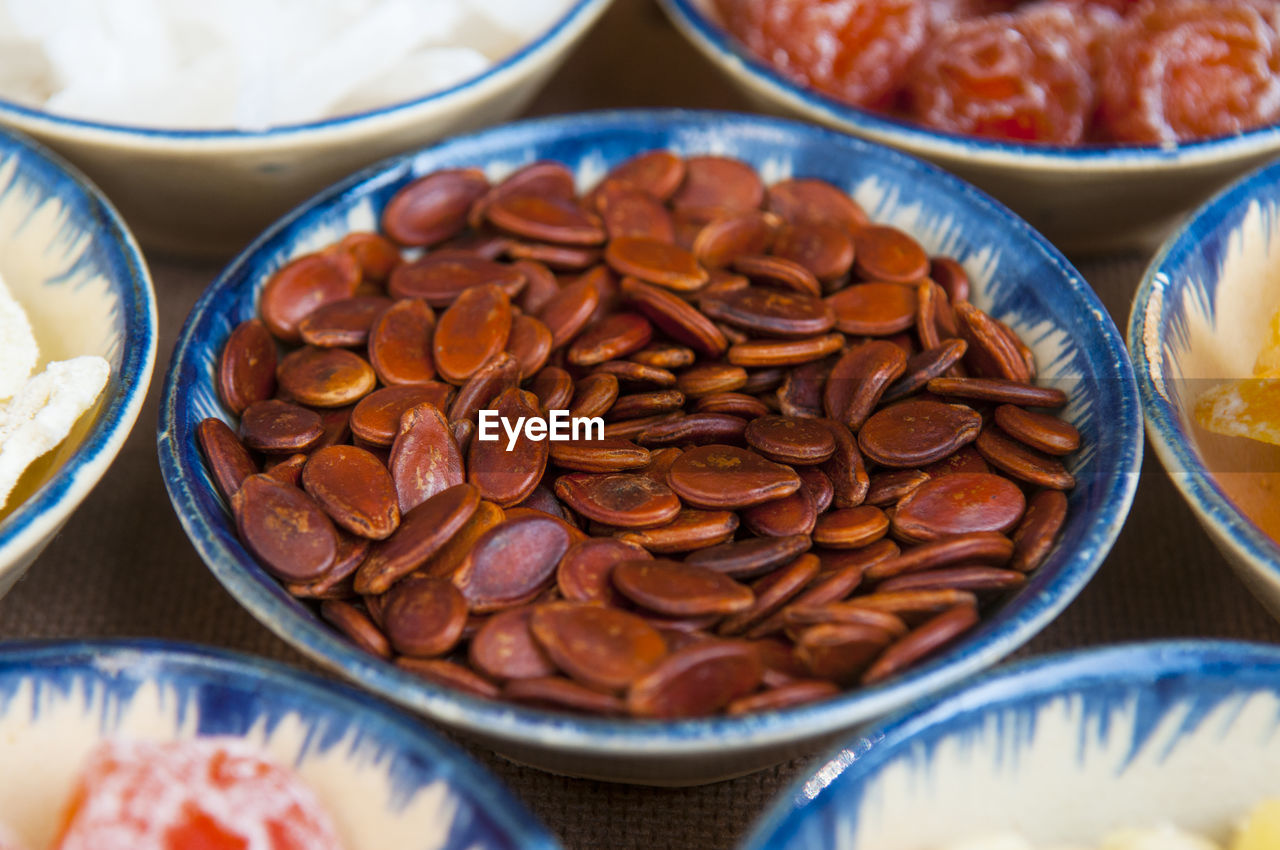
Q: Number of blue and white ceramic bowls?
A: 7